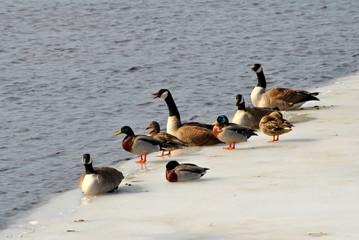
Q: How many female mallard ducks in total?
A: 2